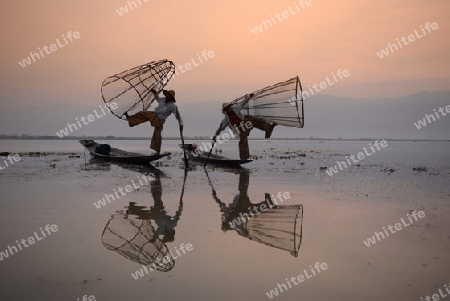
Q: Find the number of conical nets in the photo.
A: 2